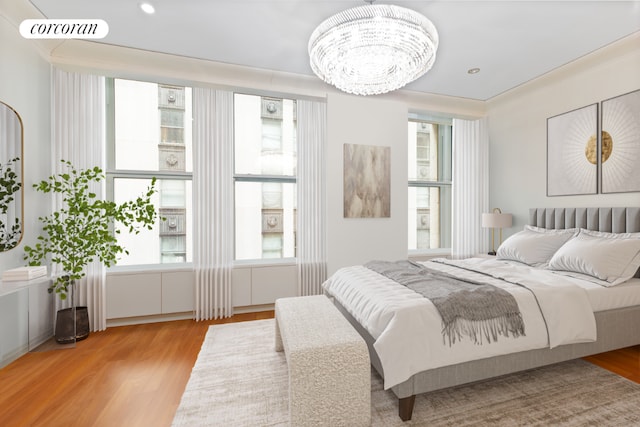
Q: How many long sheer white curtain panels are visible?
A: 4